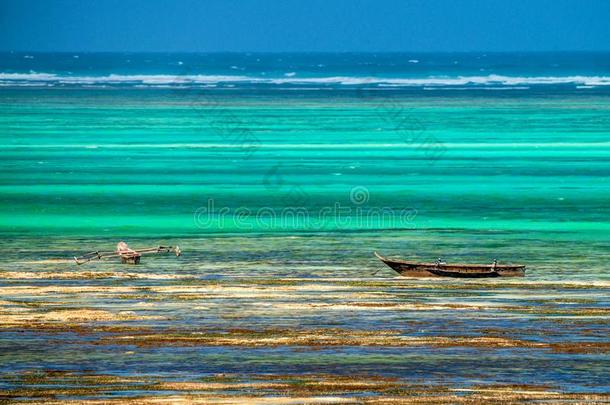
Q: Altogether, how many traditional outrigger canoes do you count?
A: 2